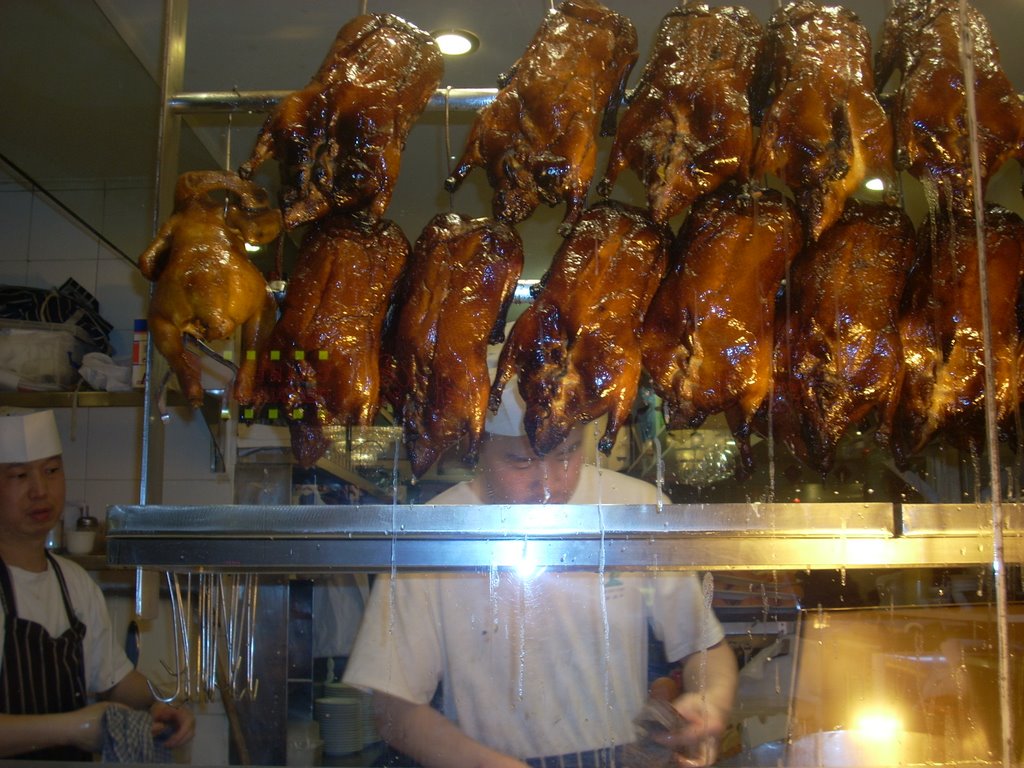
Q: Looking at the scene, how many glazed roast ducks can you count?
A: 11